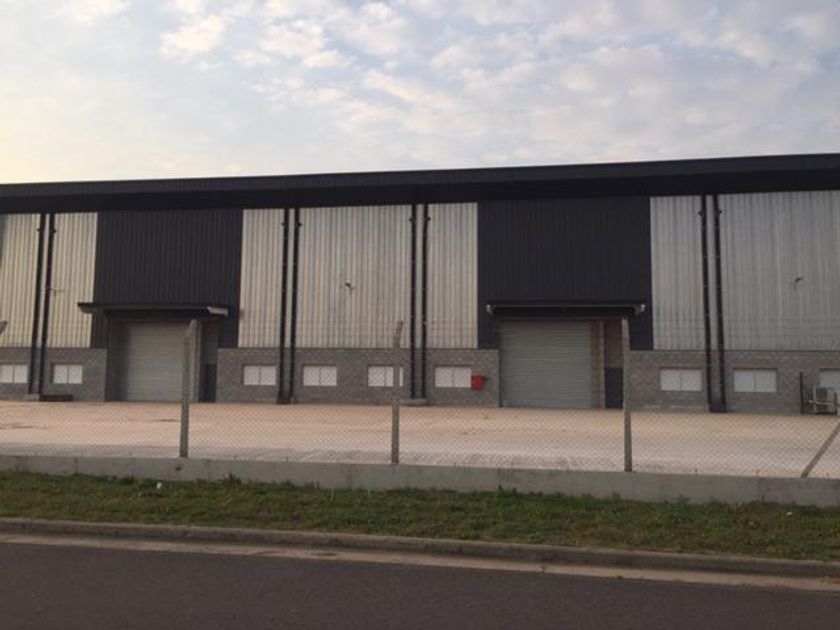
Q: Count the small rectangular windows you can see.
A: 9